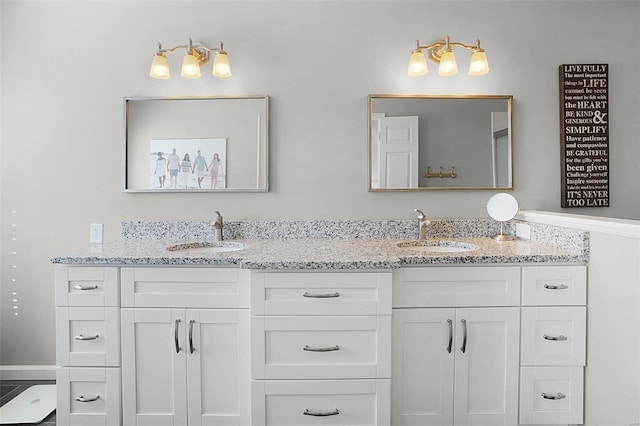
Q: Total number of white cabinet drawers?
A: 9